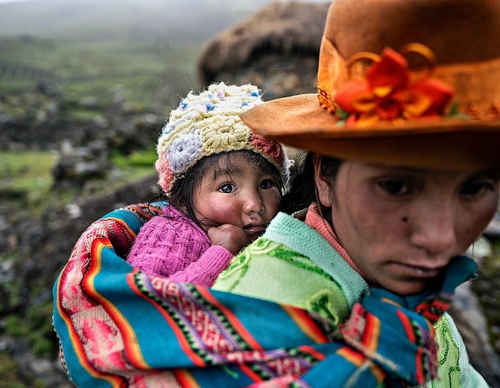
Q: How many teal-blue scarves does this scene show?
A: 1